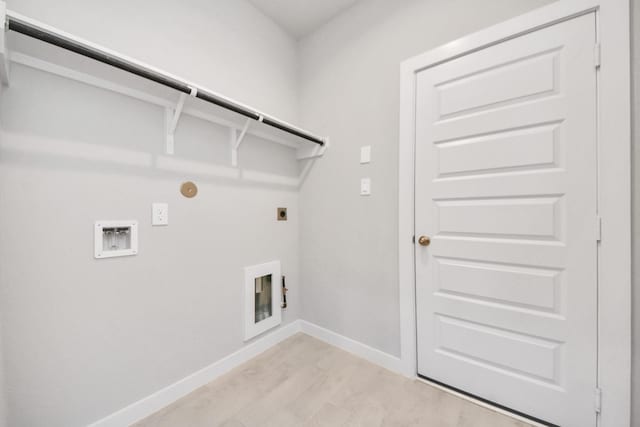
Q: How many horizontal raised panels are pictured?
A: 5